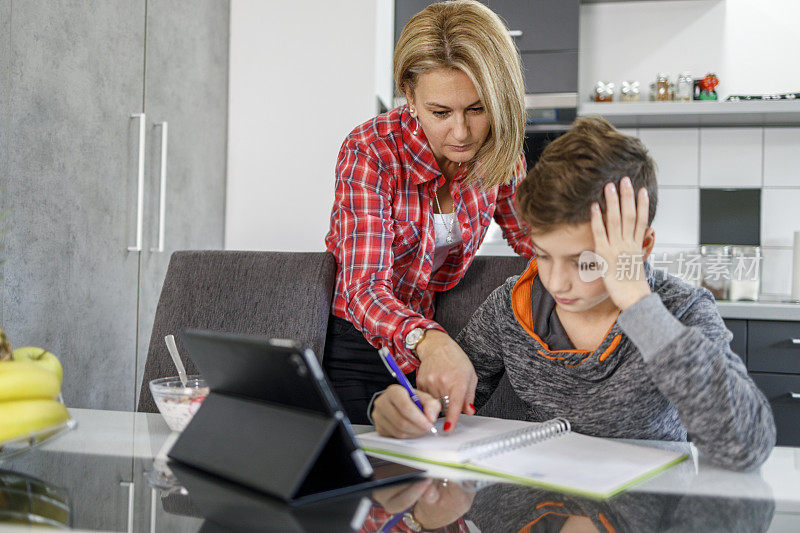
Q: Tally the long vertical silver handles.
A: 2